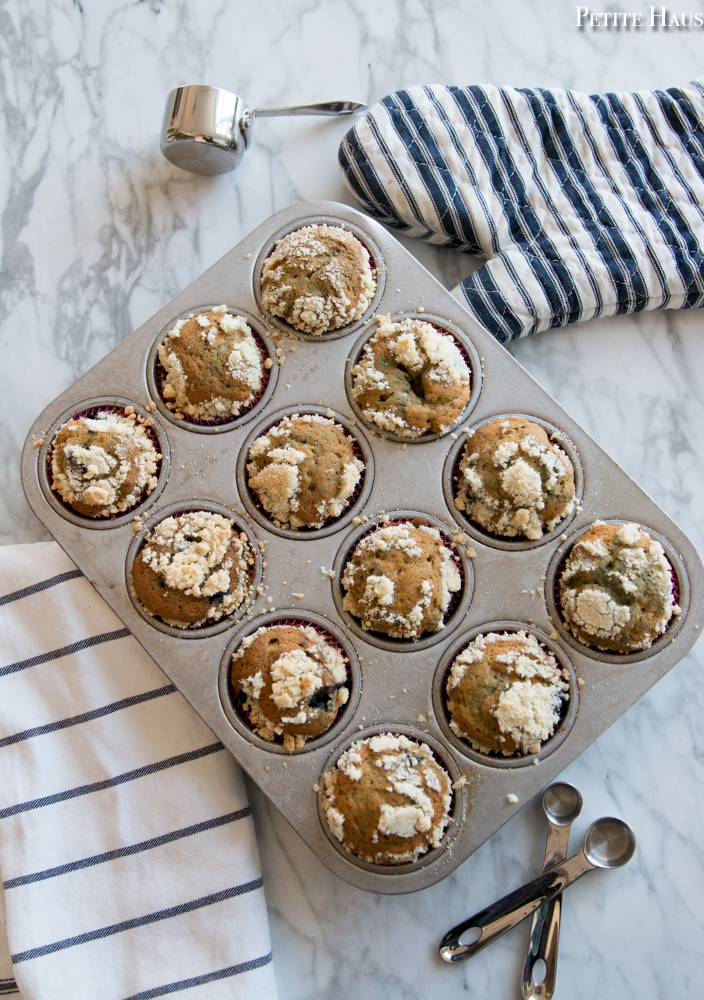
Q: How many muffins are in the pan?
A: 12